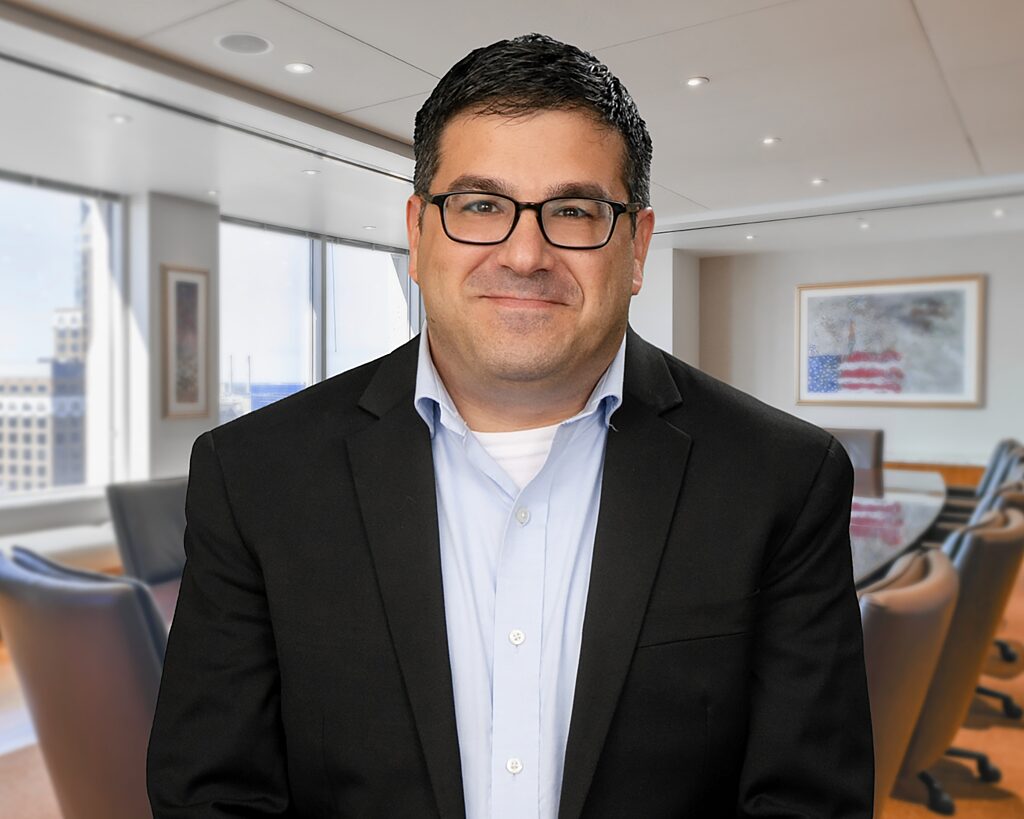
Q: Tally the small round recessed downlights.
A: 11